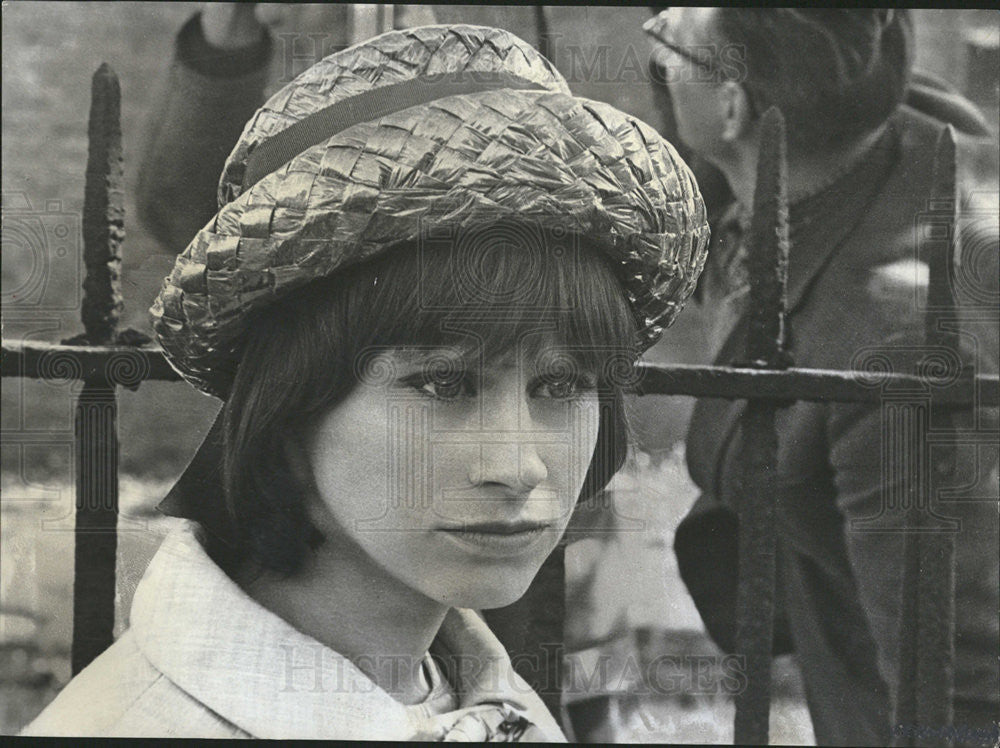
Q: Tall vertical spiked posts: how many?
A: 3